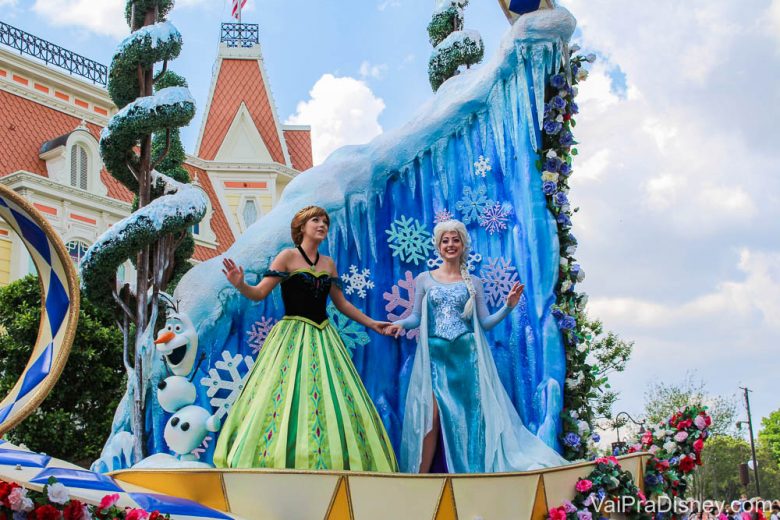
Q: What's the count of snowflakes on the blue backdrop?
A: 13